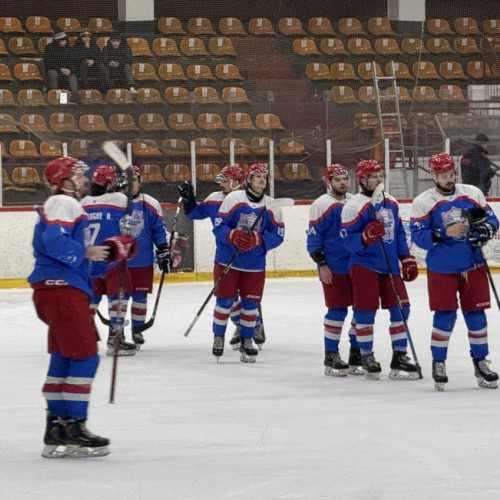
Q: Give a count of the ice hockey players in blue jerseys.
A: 8